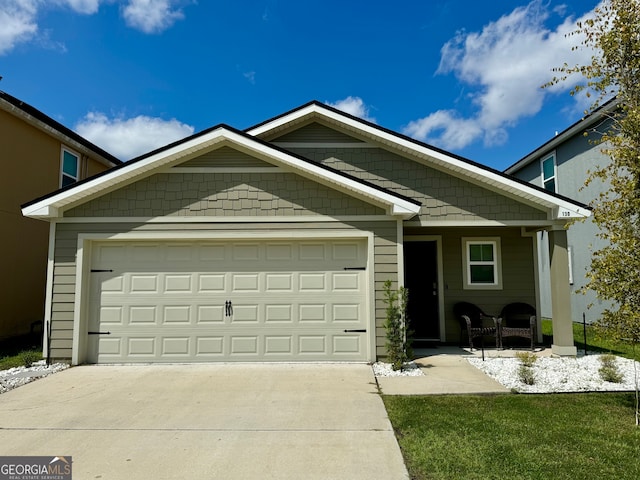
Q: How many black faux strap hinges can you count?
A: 4